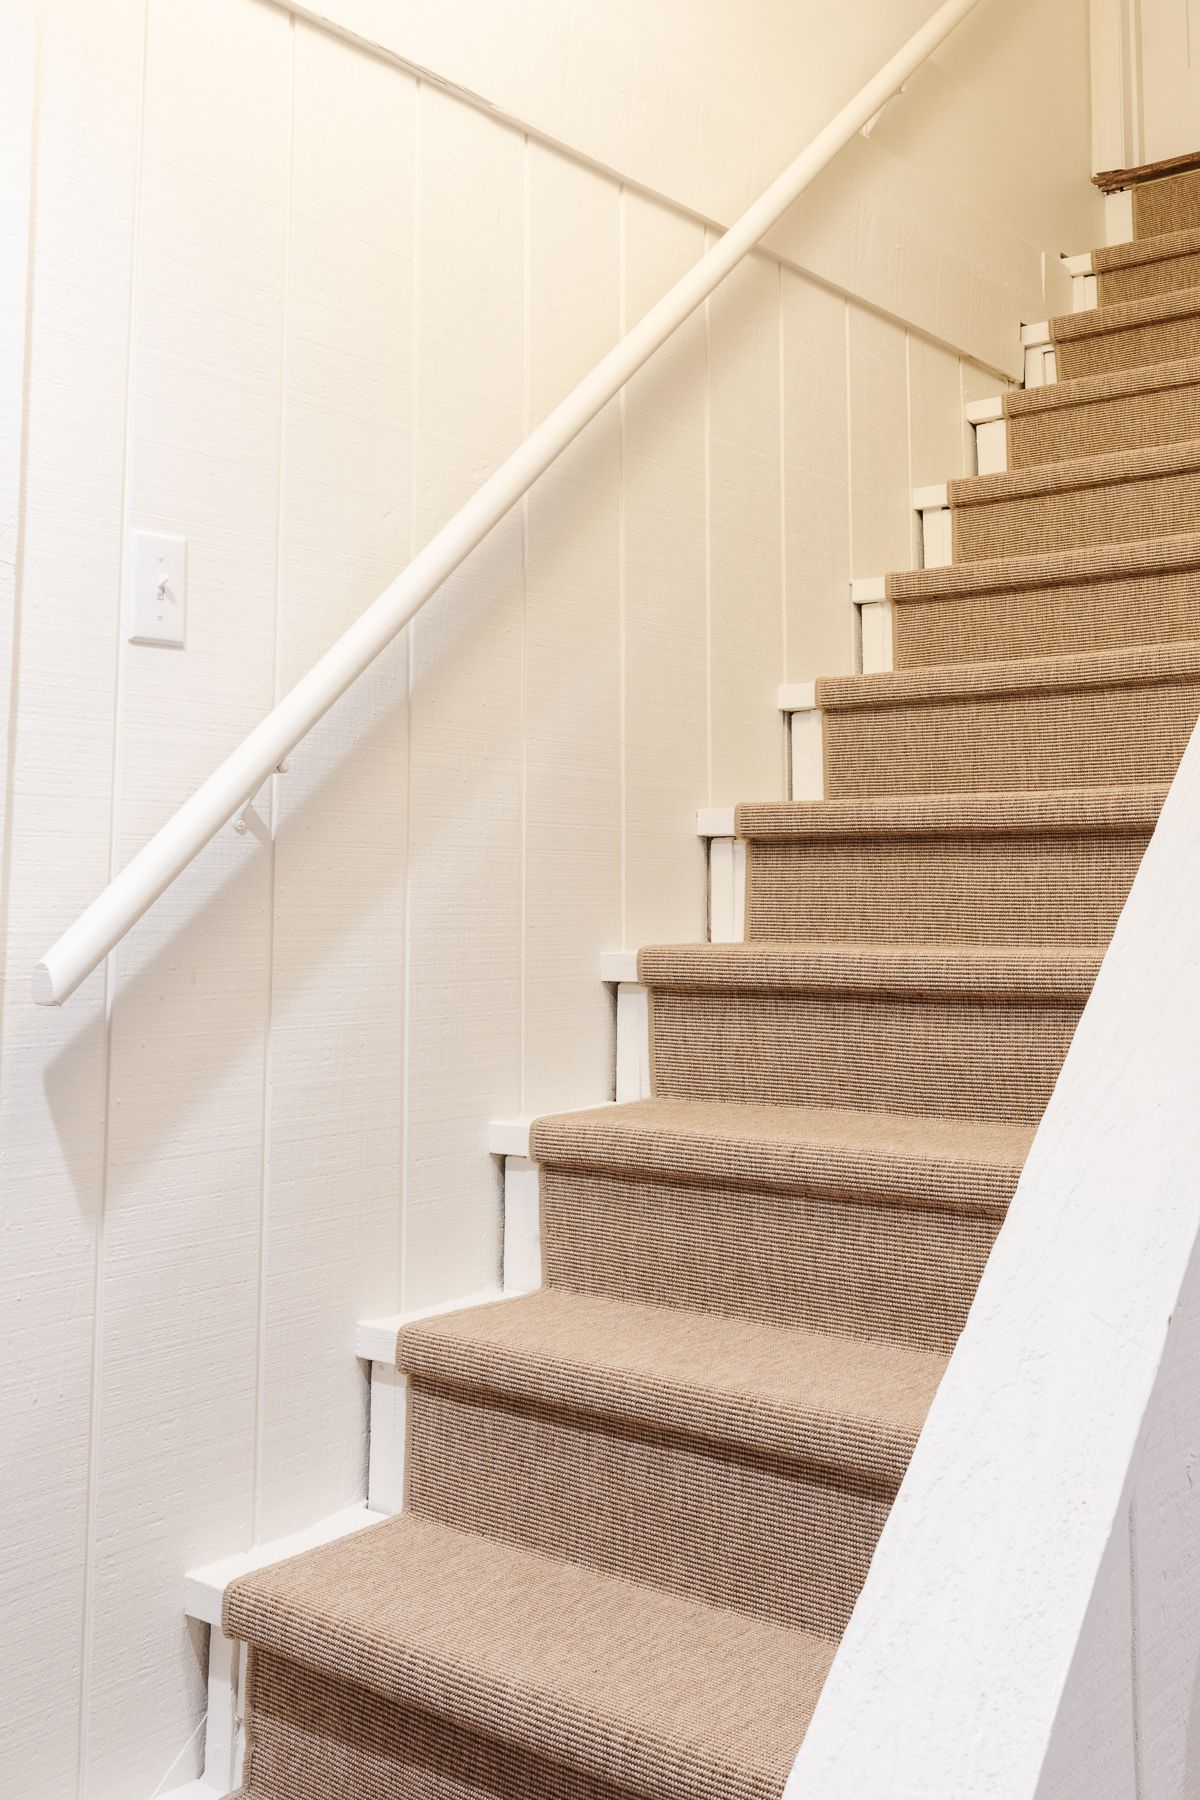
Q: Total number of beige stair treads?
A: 11